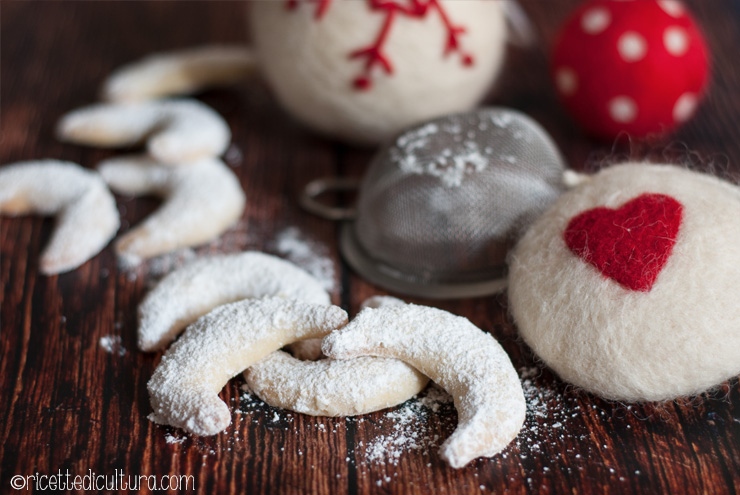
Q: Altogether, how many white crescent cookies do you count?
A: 8